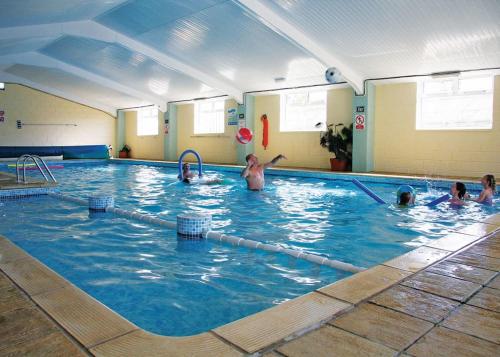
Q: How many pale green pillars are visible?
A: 4